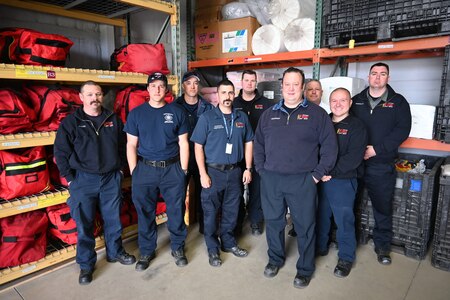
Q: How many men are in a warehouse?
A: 9